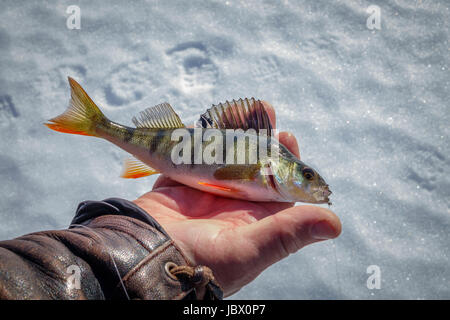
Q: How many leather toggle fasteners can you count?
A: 1